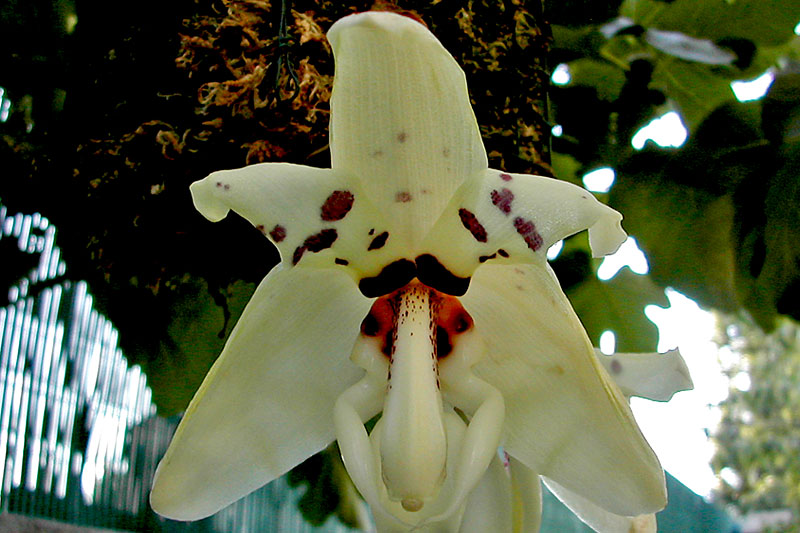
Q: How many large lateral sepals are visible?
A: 2